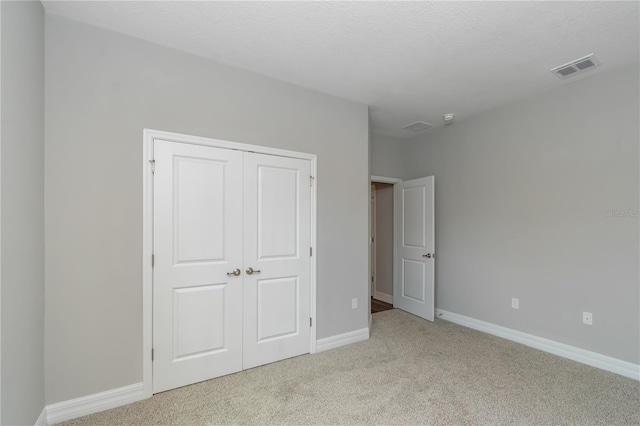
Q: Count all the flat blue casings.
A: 0